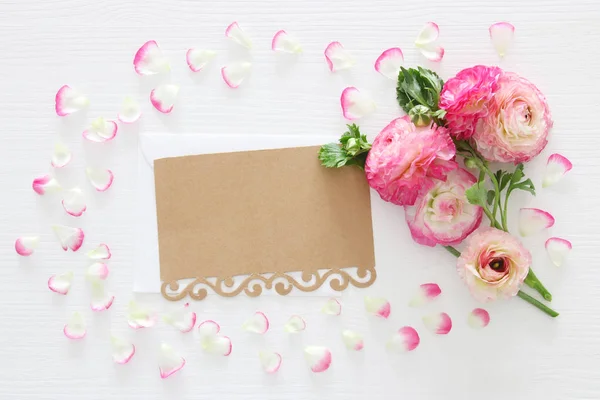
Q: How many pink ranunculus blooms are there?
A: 5